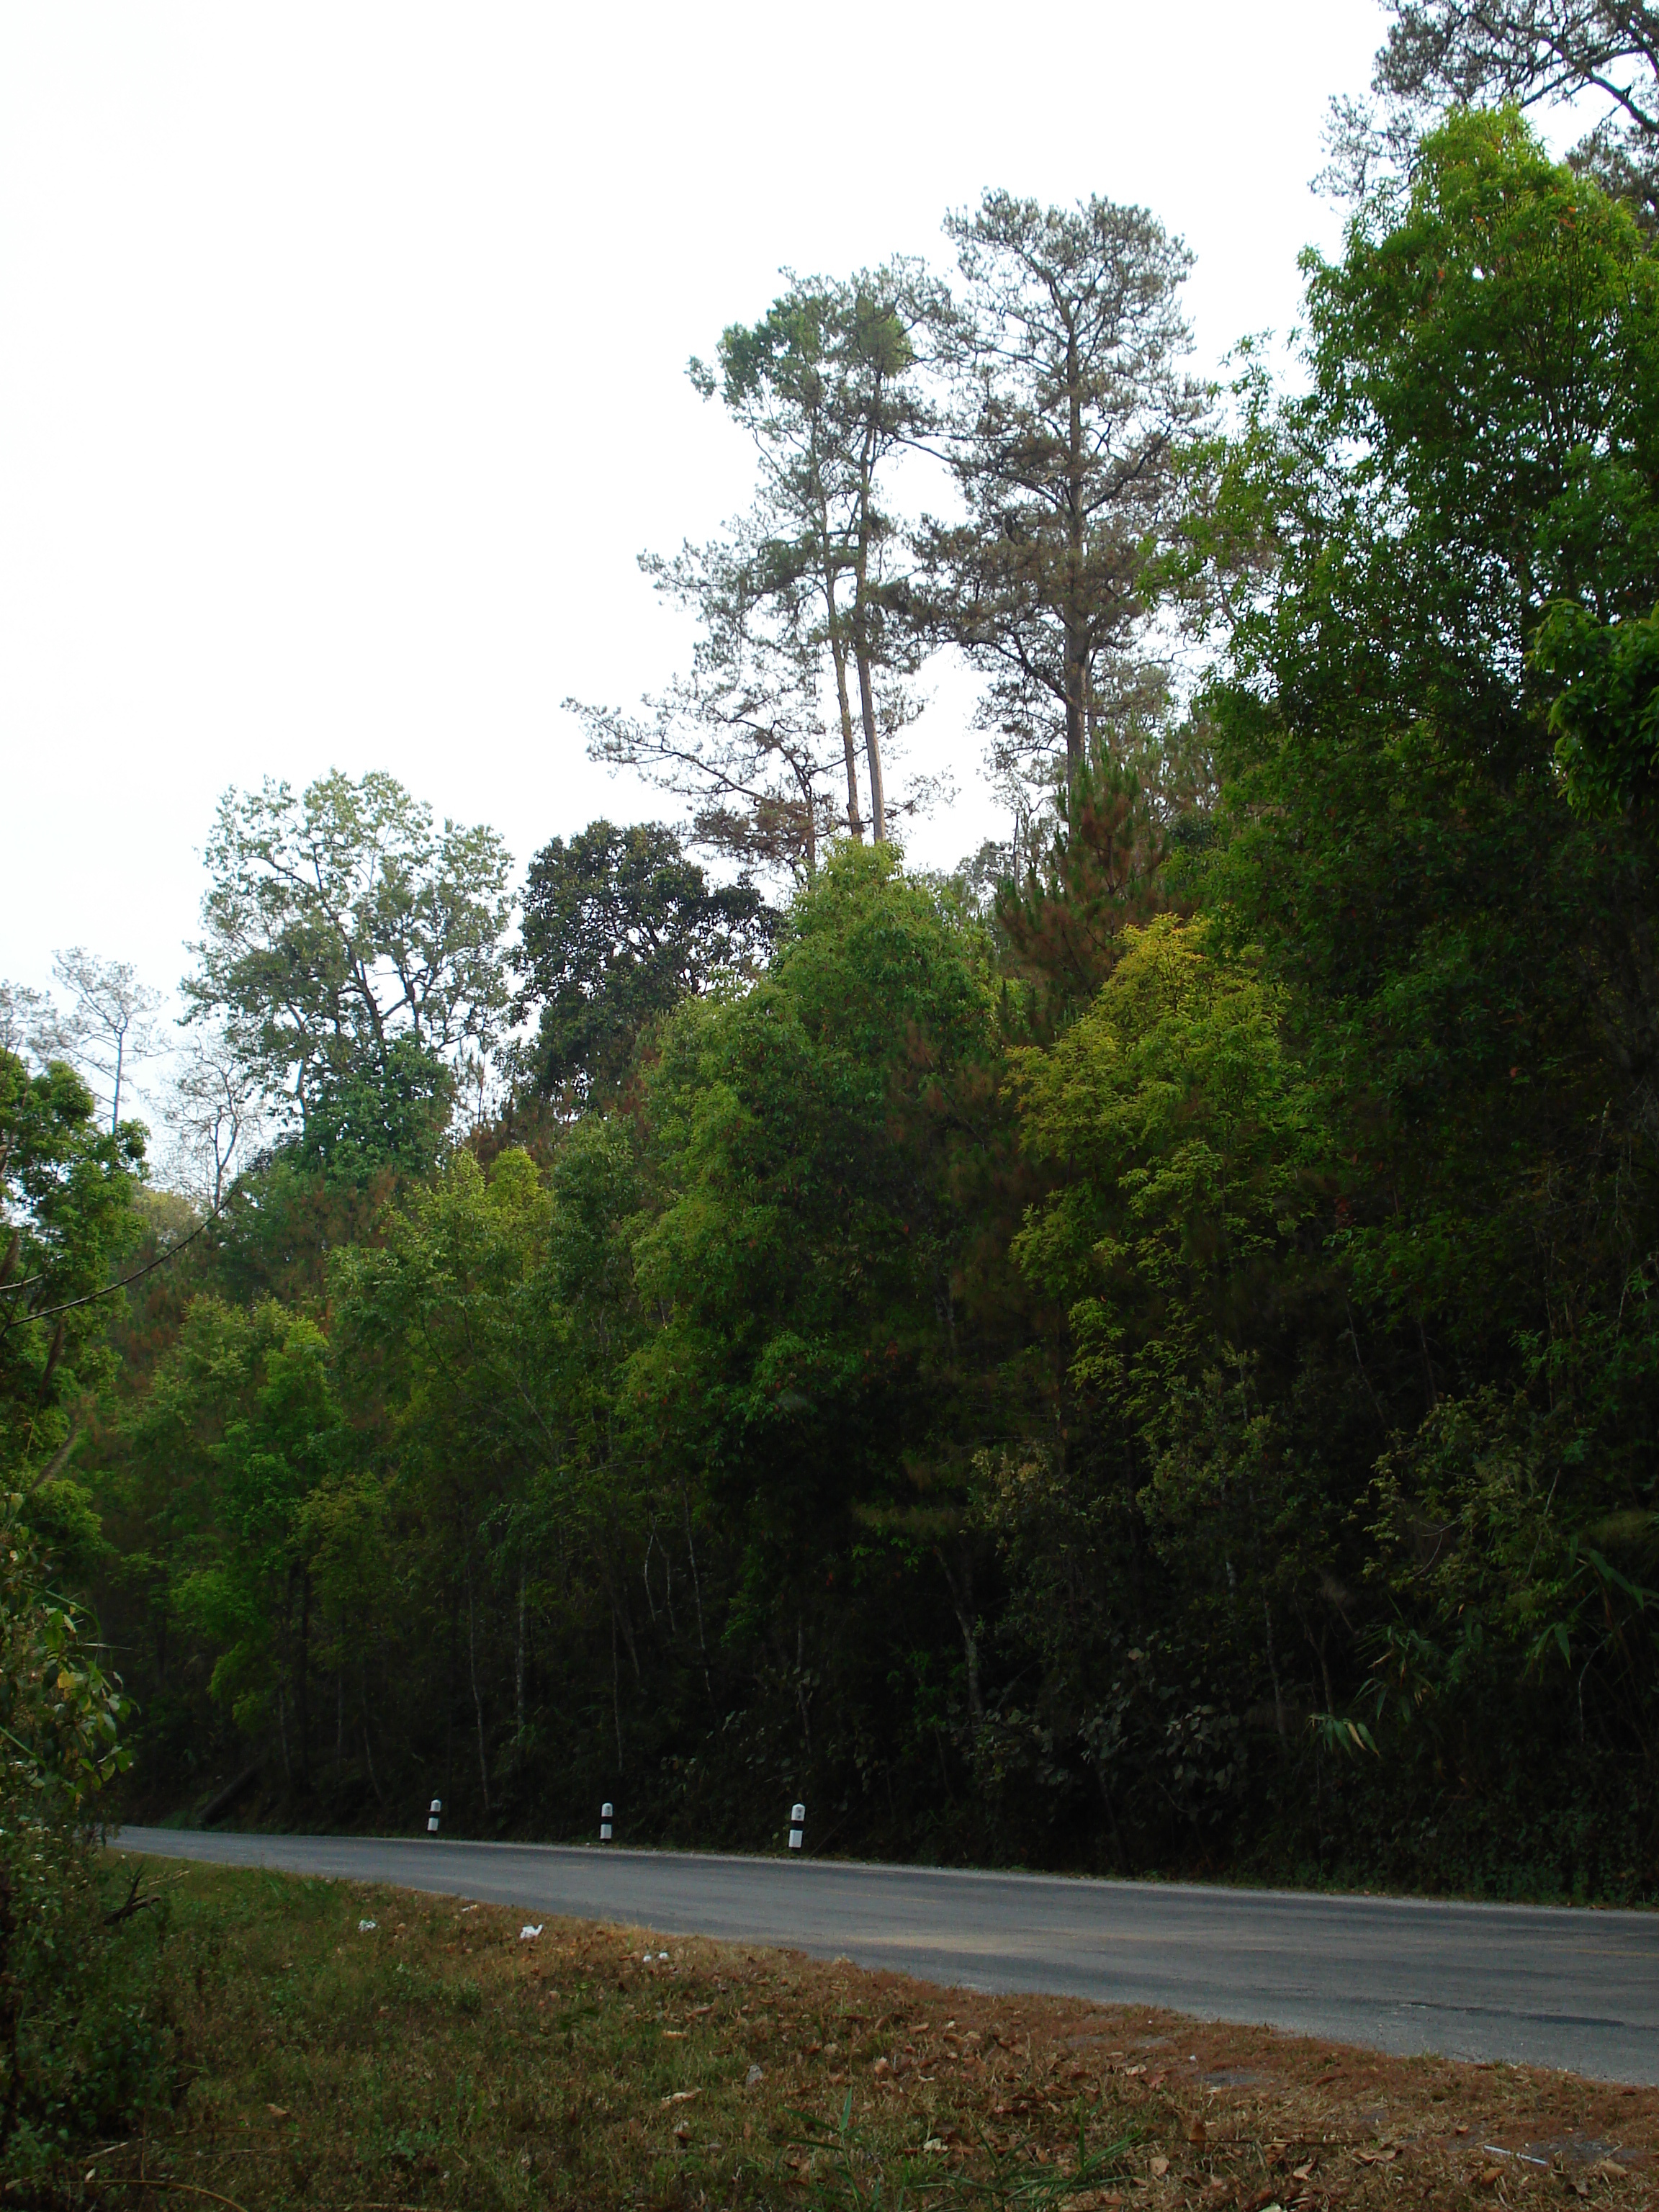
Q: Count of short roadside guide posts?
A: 3